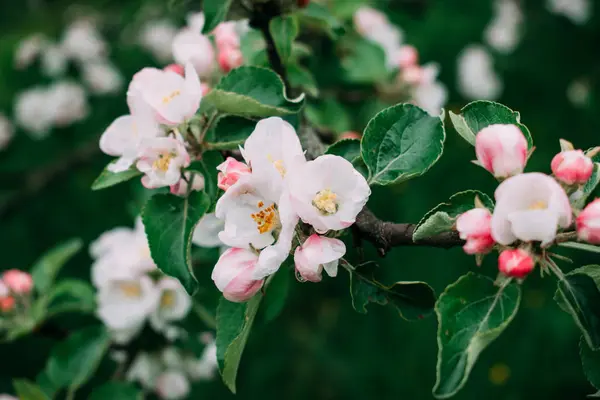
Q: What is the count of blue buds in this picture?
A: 0